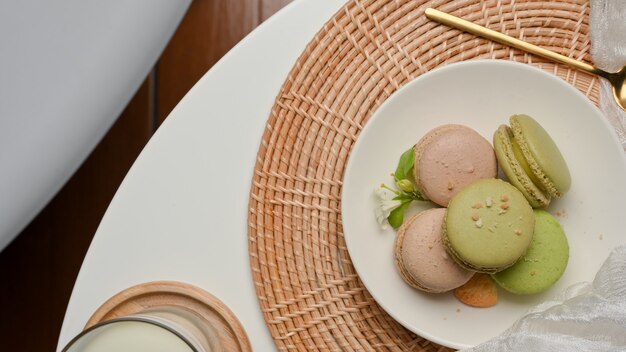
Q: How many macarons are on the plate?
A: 5